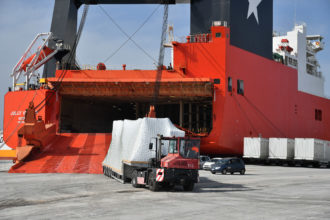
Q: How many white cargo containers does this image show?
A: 3